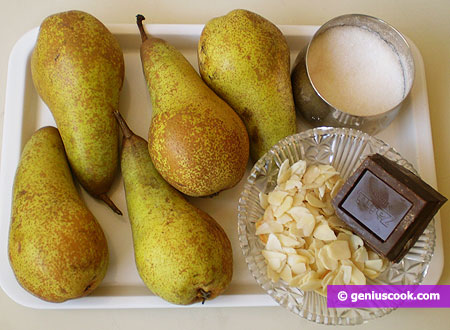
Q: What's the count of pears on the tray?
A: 5